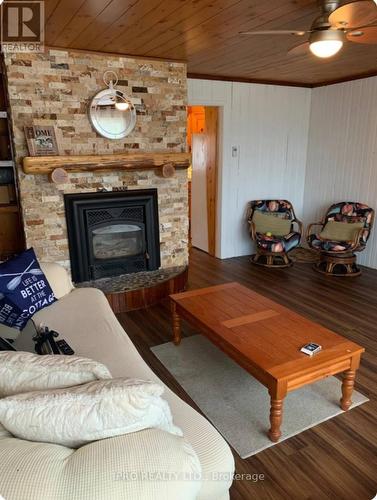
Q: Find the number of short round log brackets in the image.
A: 2